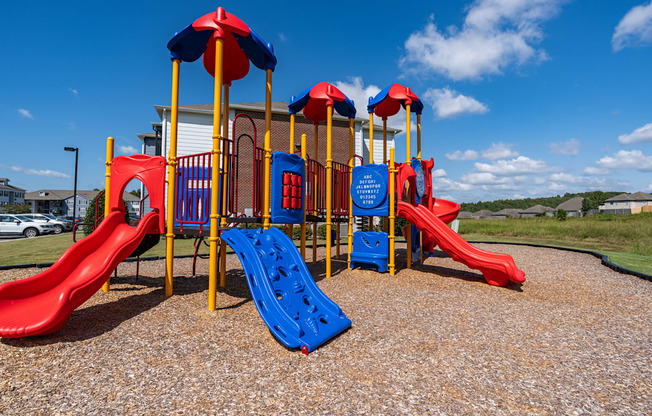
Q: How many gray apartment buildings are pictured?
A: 2